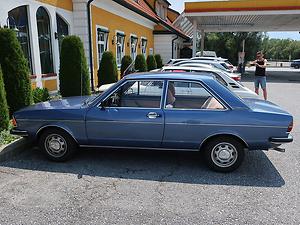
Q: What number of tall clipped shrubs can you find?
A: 8